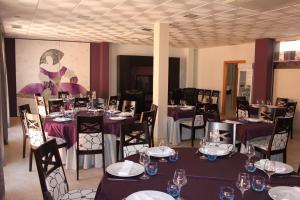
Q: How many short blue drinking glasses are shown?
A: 7